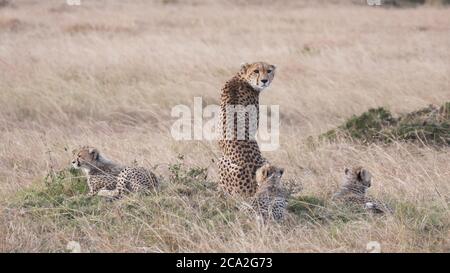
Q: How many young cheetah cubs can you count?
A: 3